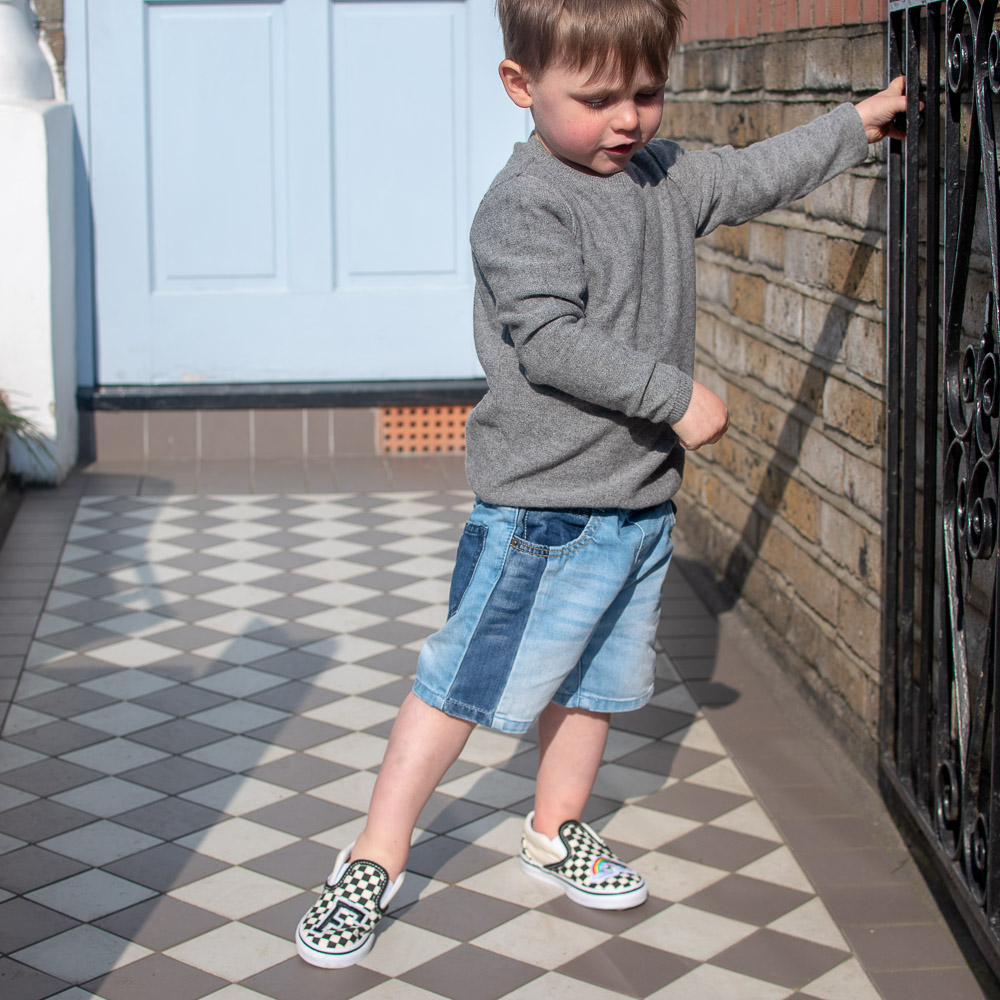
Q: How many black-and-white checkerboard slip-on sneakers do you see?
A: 2